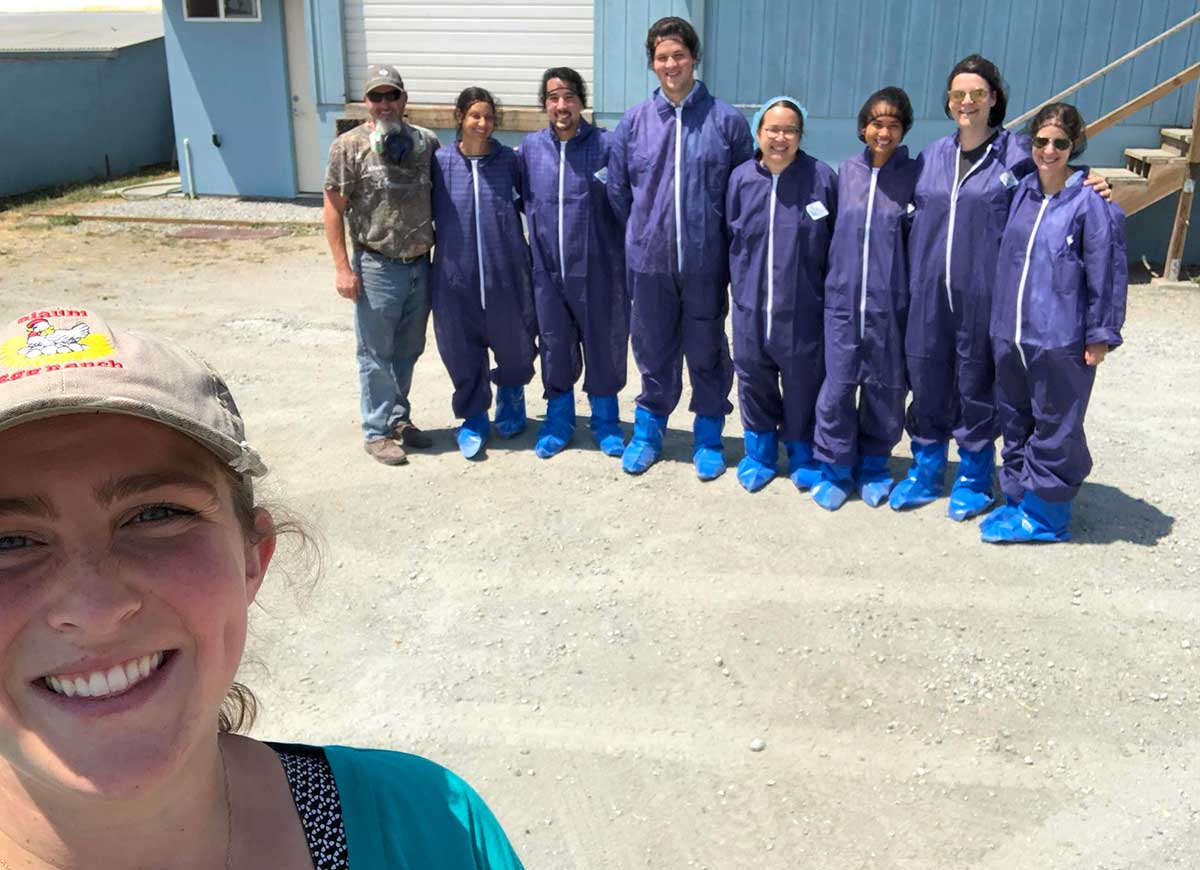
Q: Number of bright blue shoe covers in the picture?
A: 14